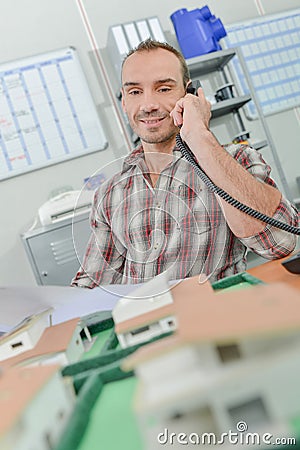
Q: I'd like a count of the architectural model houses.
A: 4